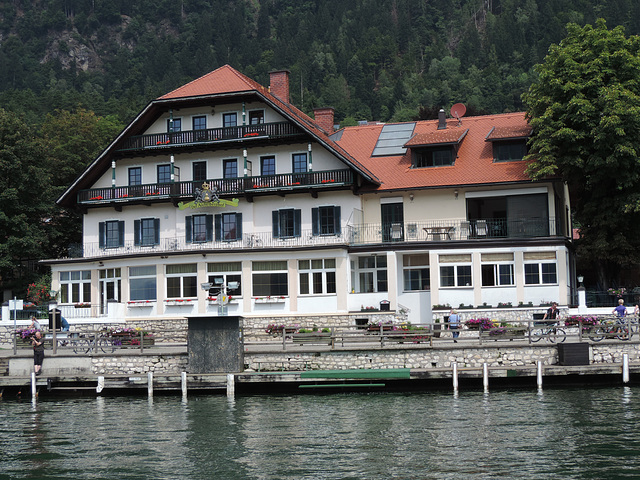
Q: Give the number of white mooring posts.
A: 9